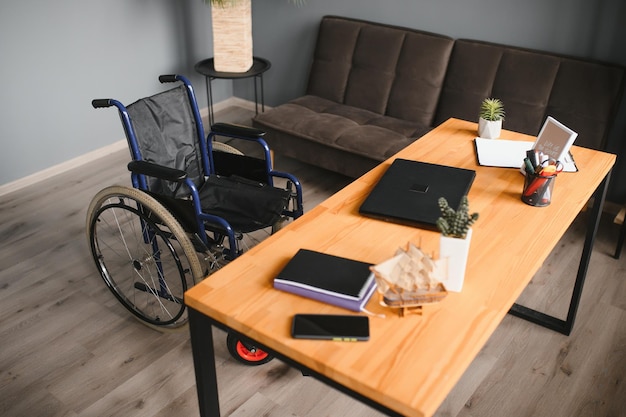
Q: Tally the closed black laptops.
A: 1